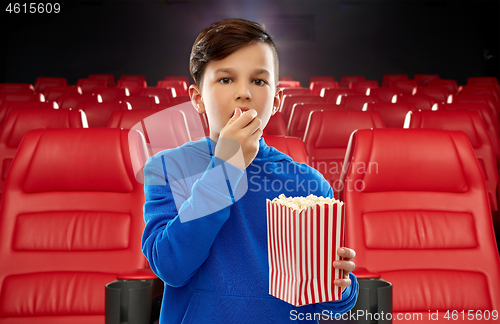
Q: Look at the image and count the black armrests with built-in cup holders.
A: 2